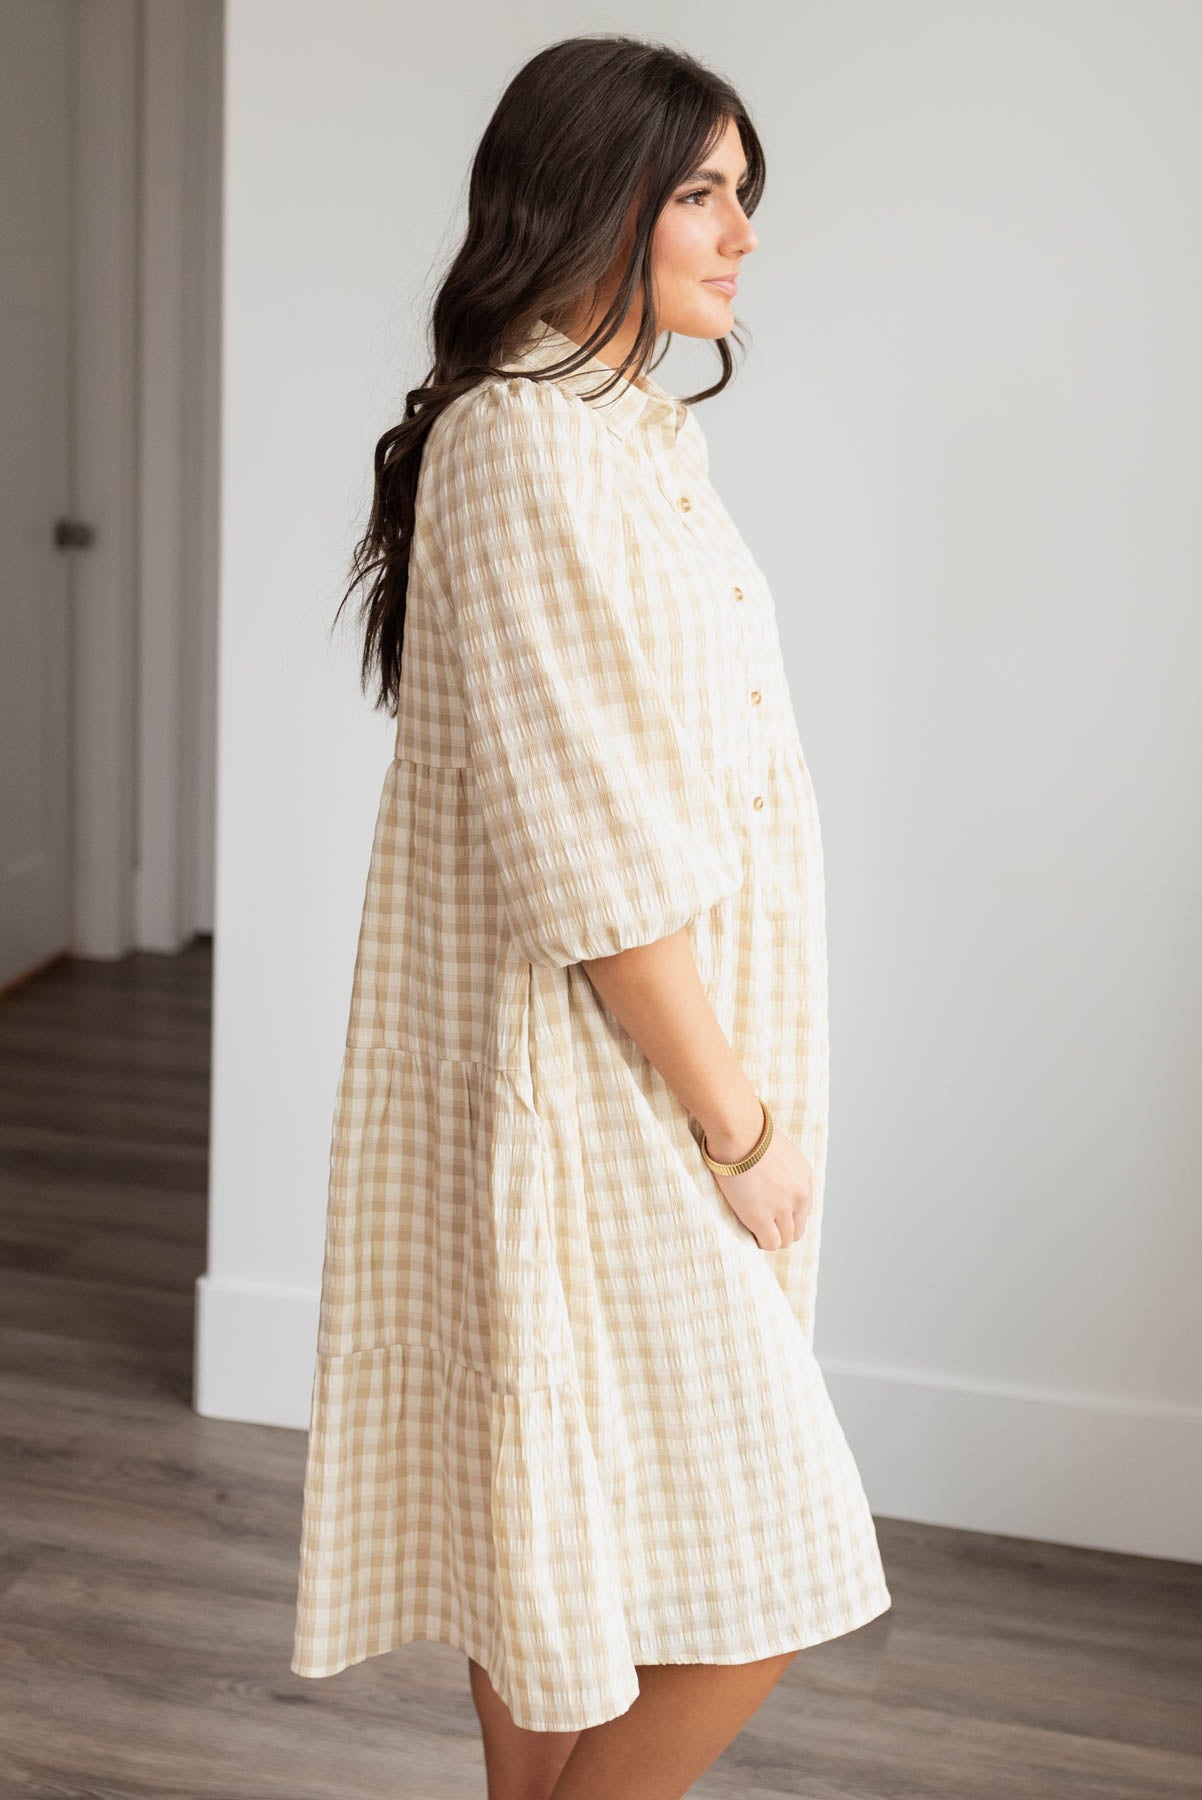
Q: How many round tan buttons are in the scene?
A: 4